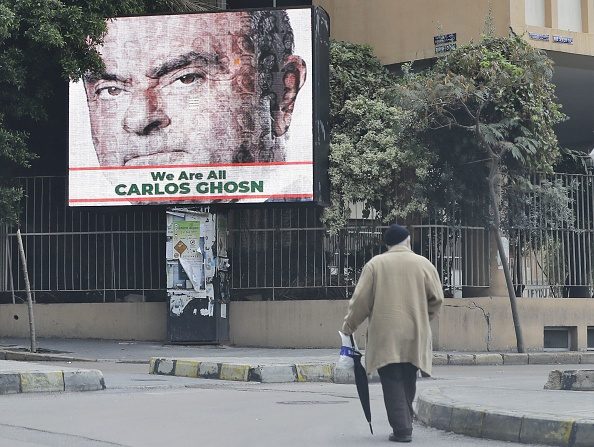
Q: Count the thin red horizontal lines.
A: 2